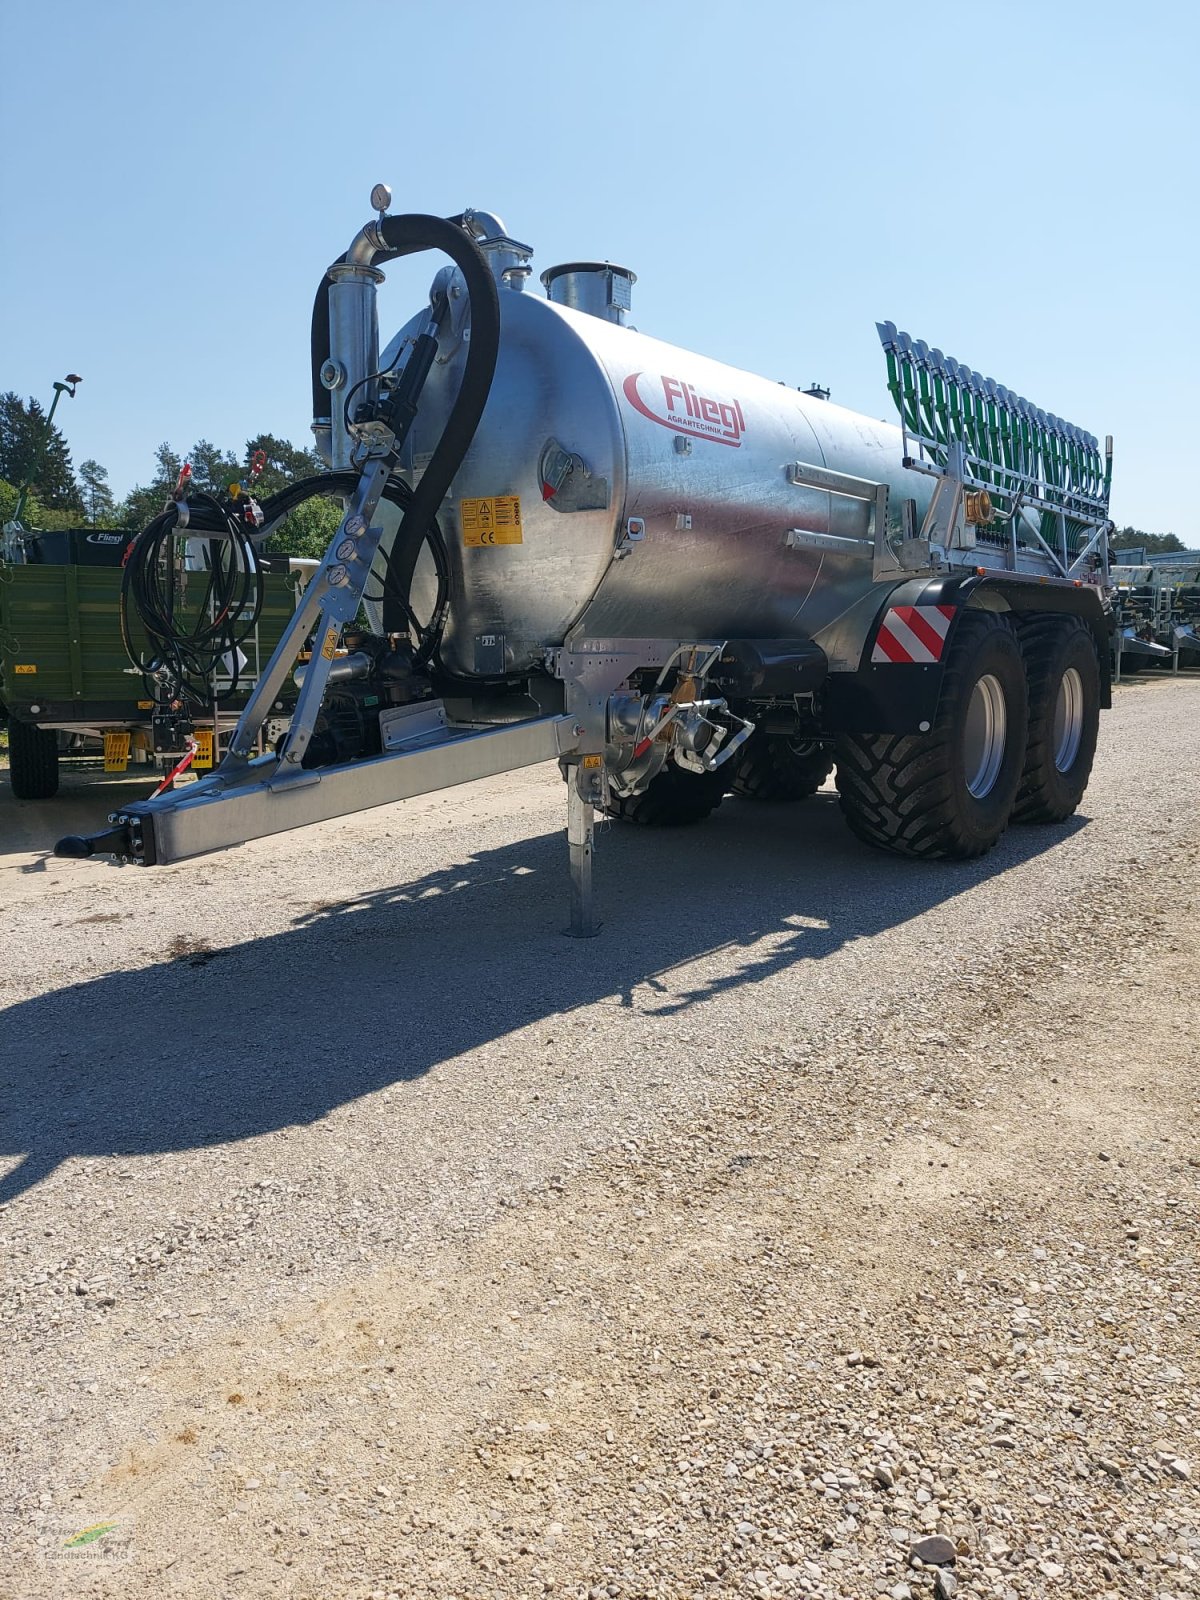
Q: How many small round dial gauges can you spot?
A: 4